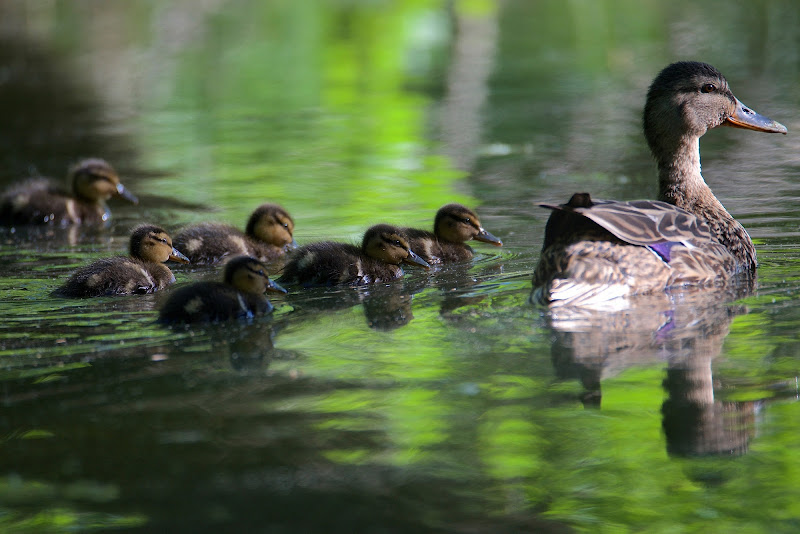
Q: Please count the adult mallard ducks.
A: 1